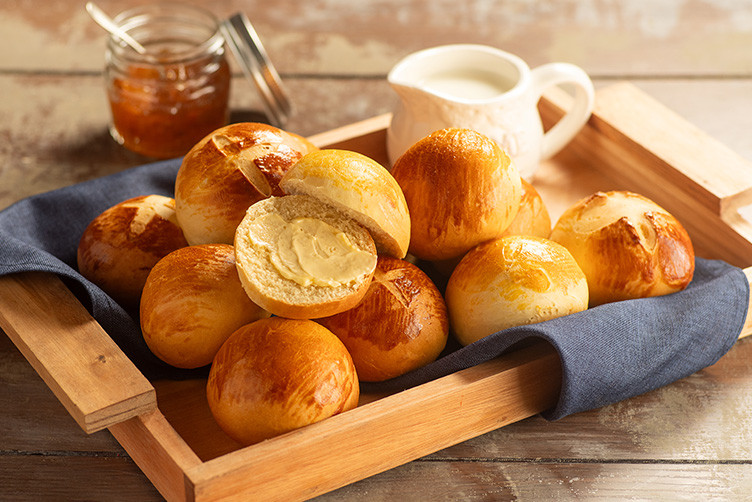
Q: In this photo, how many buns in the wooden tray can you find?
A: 10